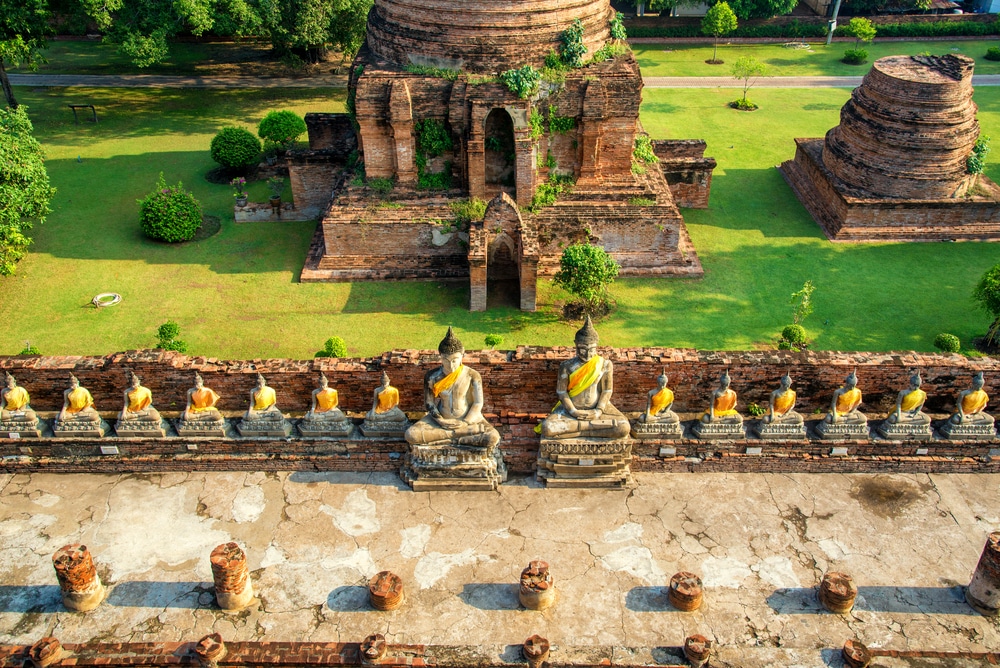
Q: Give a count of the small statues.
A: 13